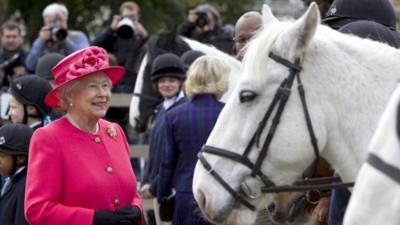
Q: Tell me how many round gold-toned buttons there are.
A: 3